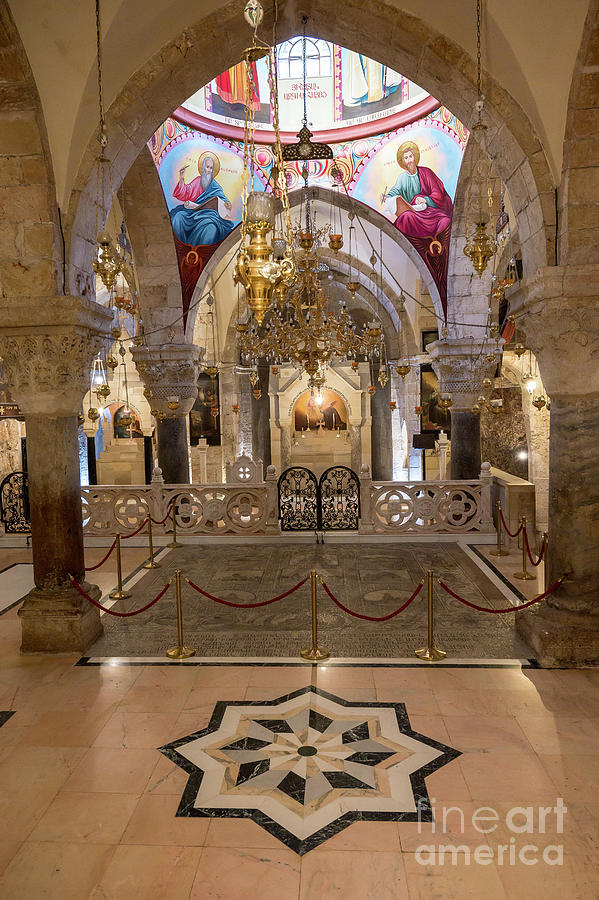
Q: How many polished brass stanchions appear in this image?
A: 9